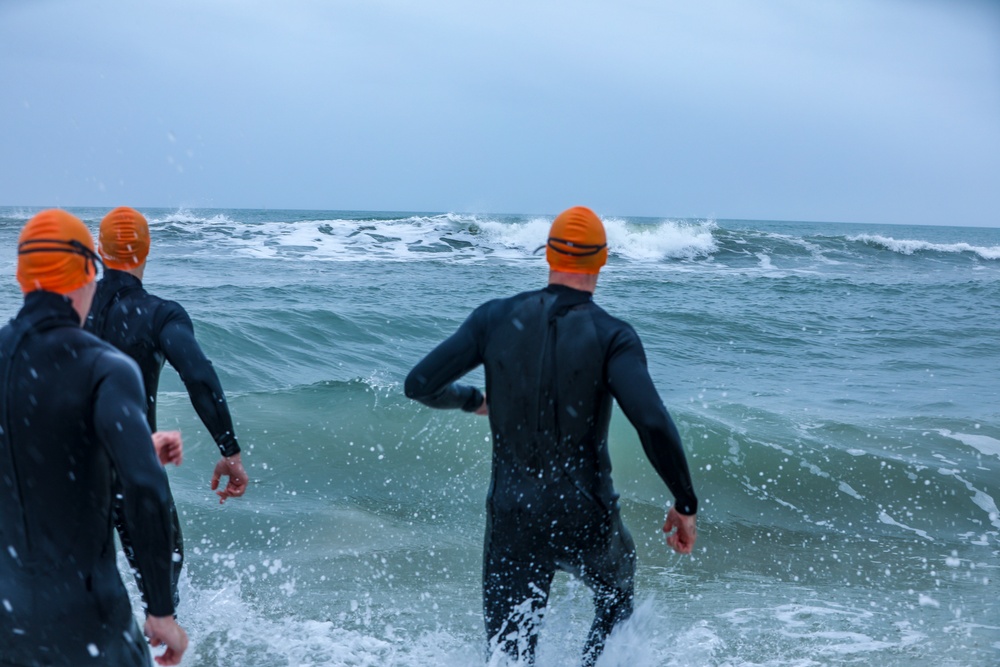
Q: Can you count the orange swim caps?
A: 3